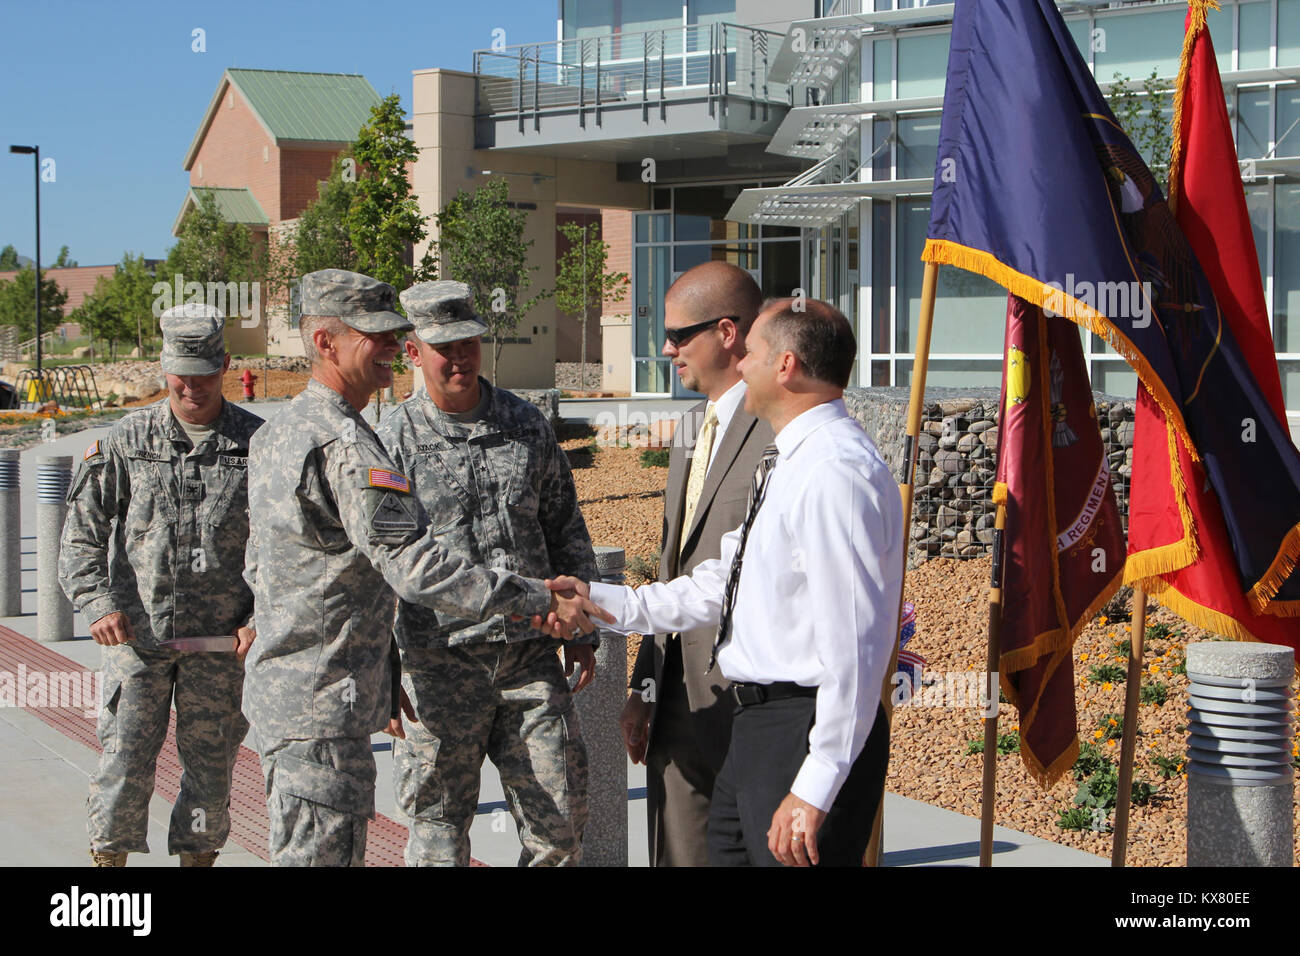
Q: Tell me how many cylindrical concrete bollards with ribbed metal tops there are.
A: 4